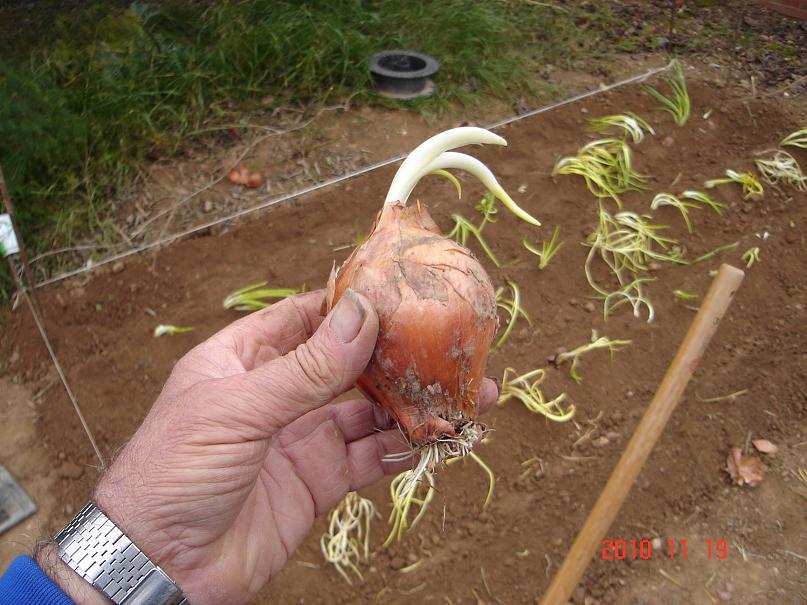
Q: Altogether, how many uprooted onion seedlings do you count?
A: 1